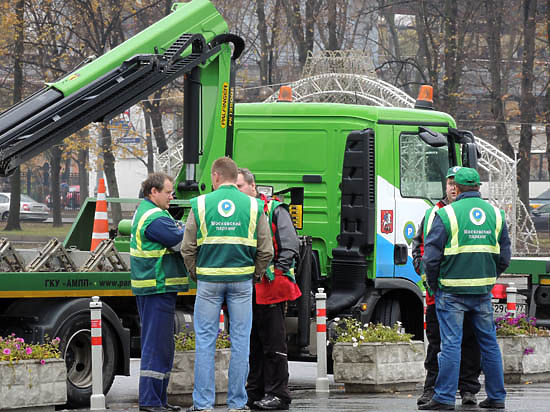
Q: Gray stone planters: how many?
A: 4